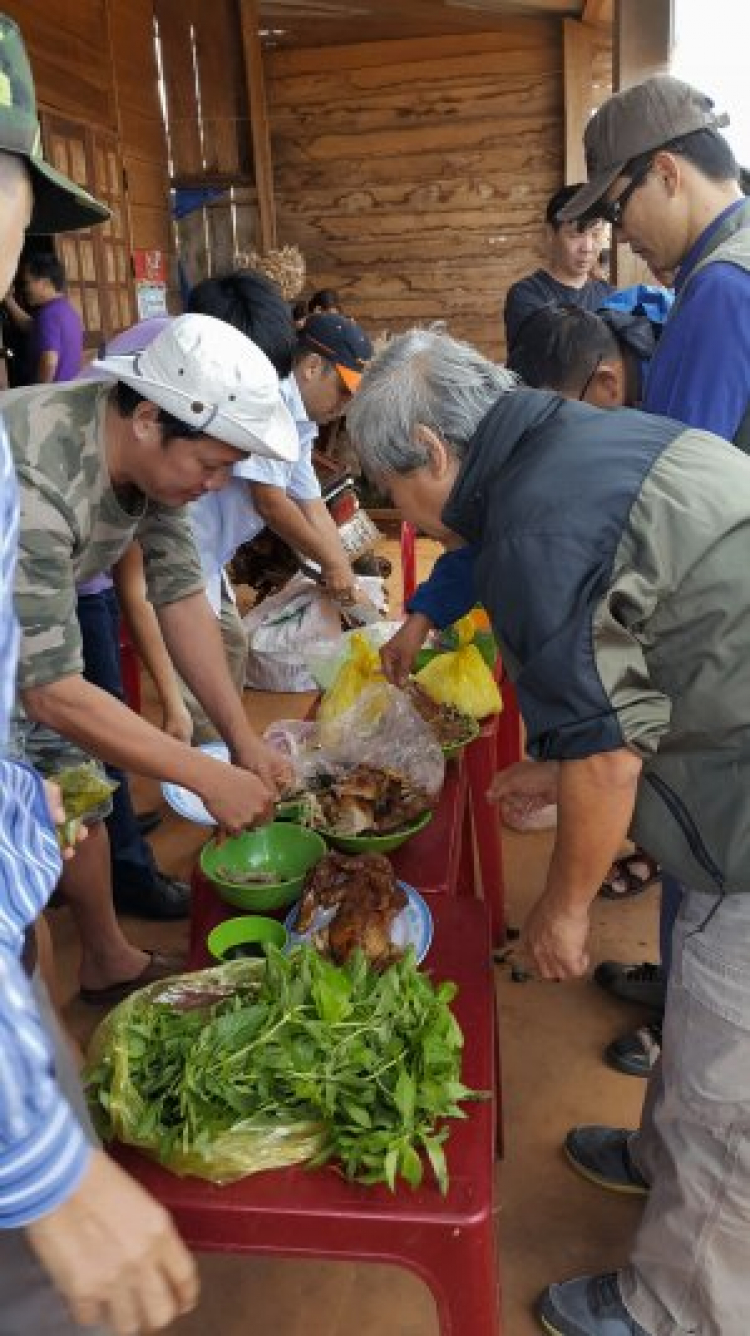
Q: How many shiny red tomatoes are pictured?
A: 0